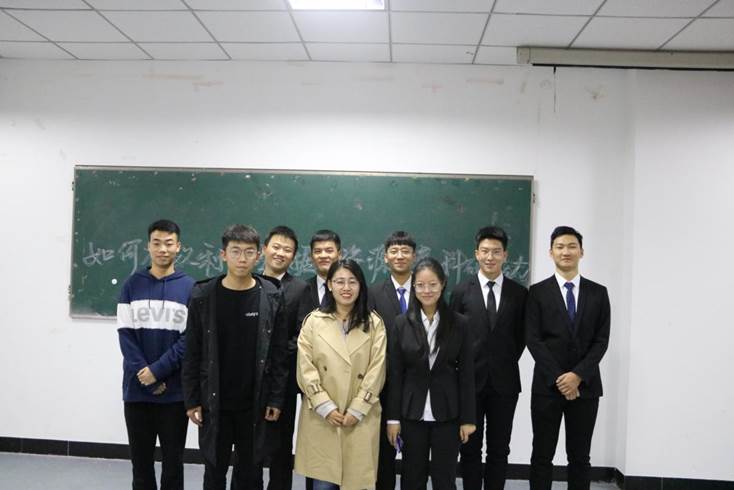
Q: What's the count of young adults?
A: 9